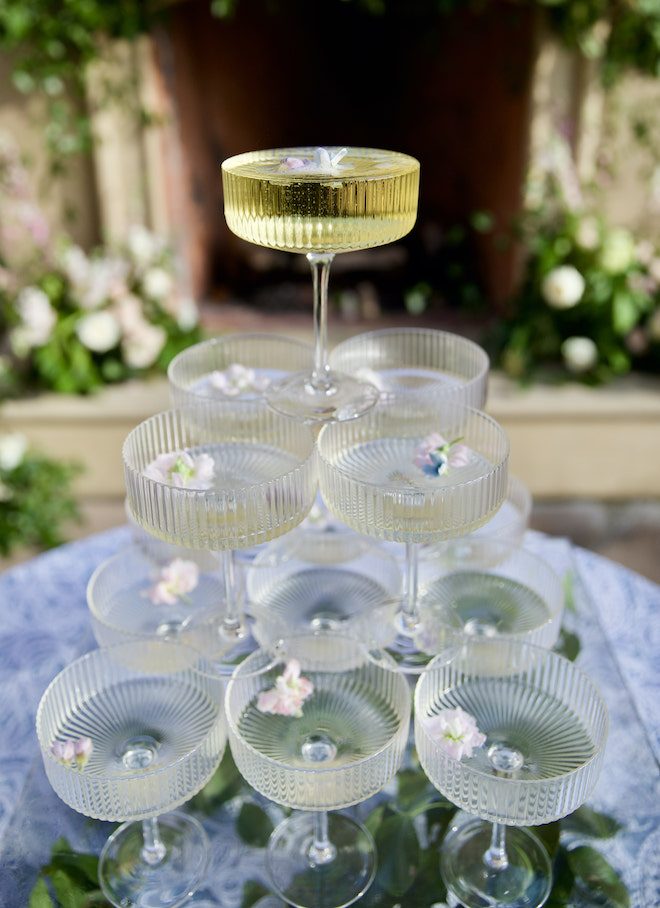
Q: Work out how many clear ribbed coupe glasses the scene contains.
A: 14